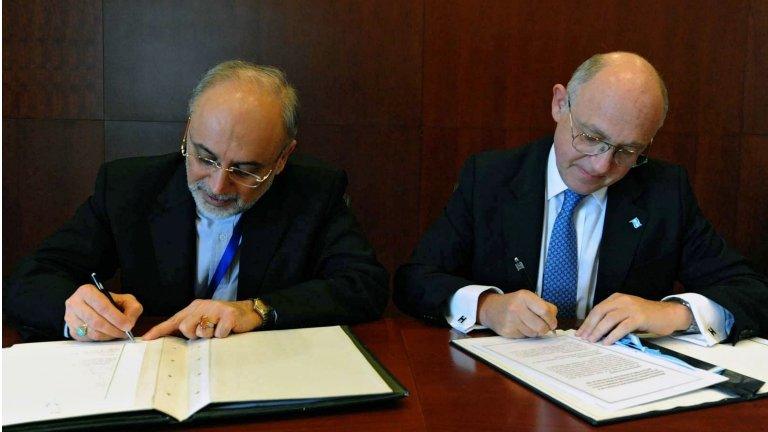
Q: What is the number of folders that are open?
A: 2